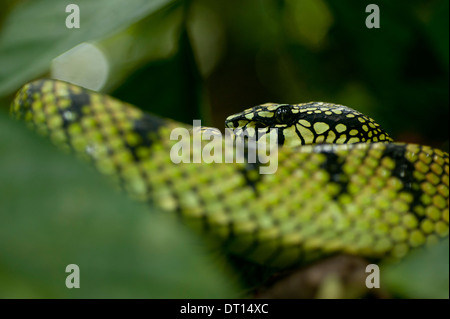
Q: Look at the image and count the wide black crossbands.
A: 5